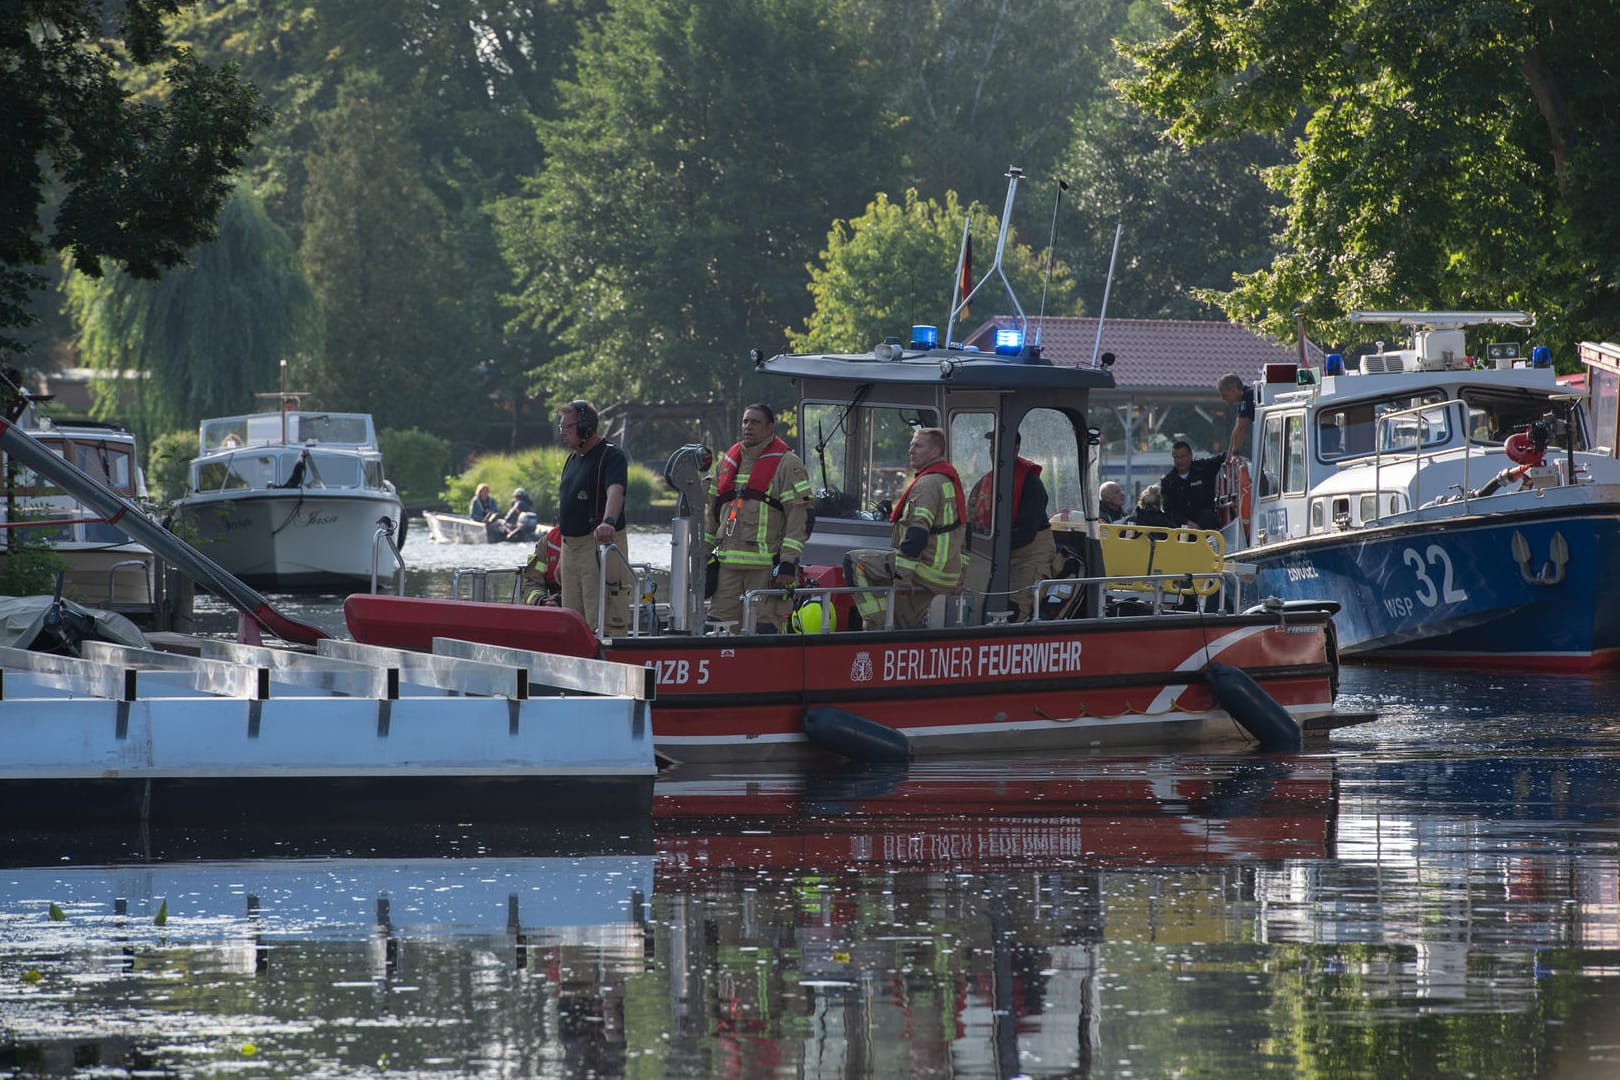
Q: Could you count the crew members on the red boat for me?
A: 5